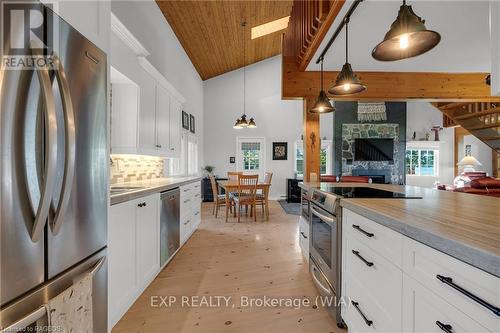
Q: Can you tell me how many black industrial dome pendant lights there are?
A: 3